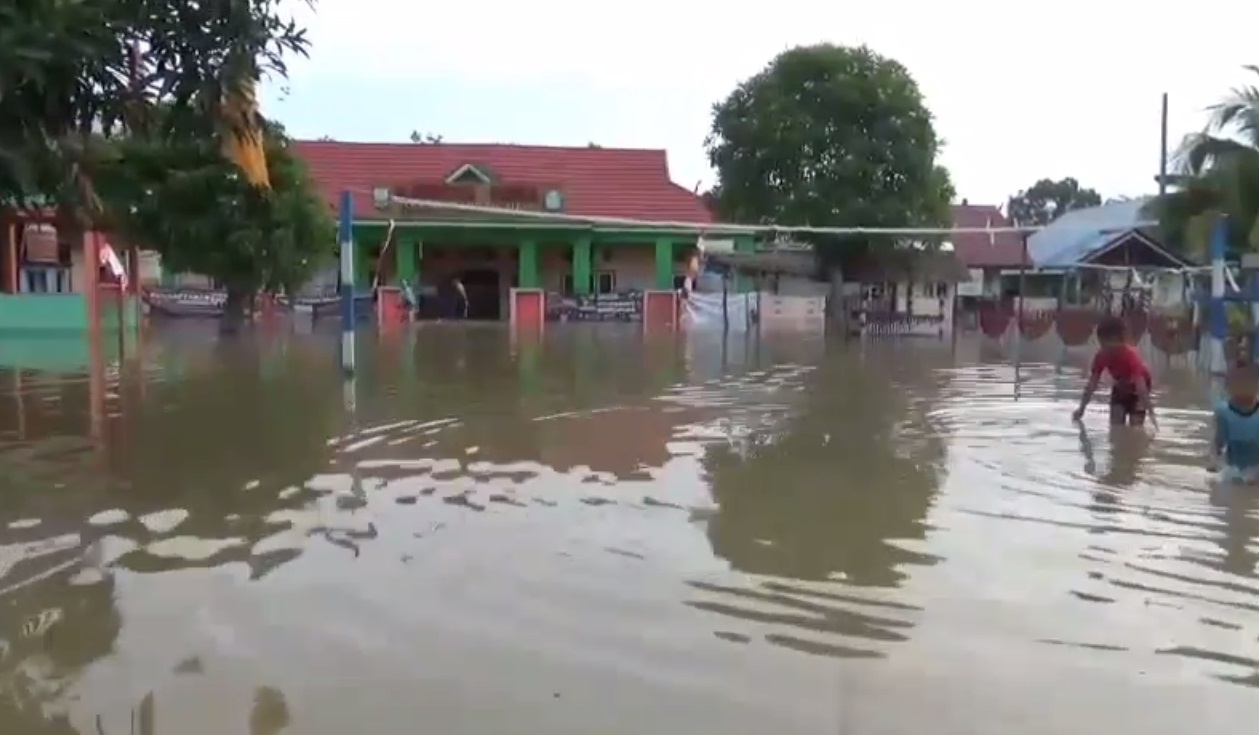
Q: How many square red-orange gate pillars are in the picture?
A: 3